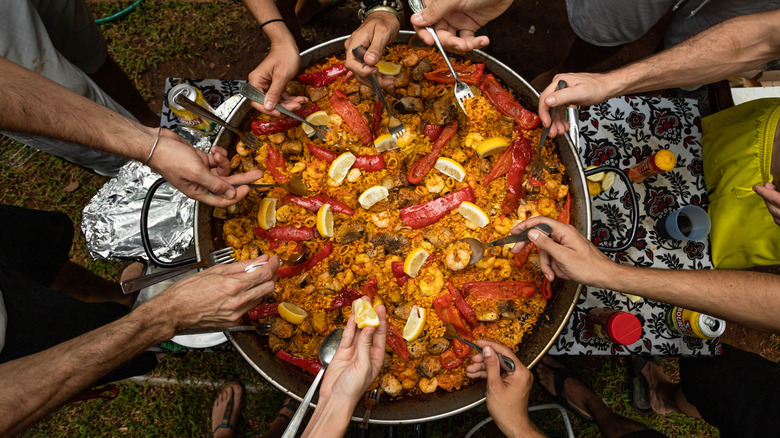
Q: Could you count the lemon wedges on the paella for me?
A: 13